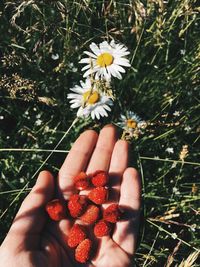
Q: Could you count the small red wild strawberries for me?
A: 10